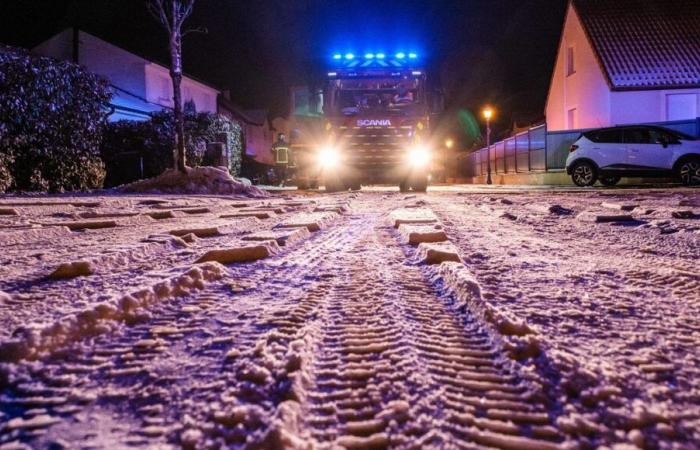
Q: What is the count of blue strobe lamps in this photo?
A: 6